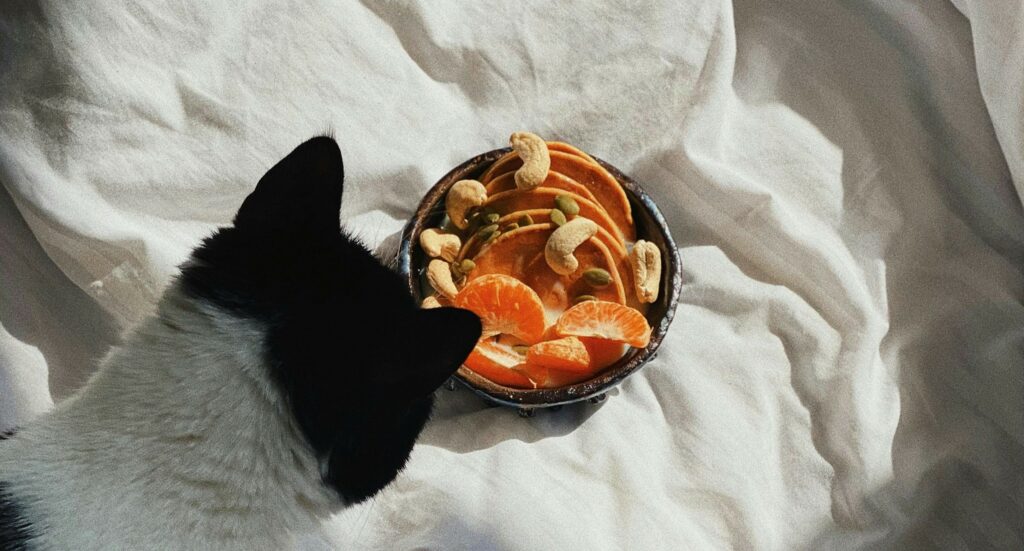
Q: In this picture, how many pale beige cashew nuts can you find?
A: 7